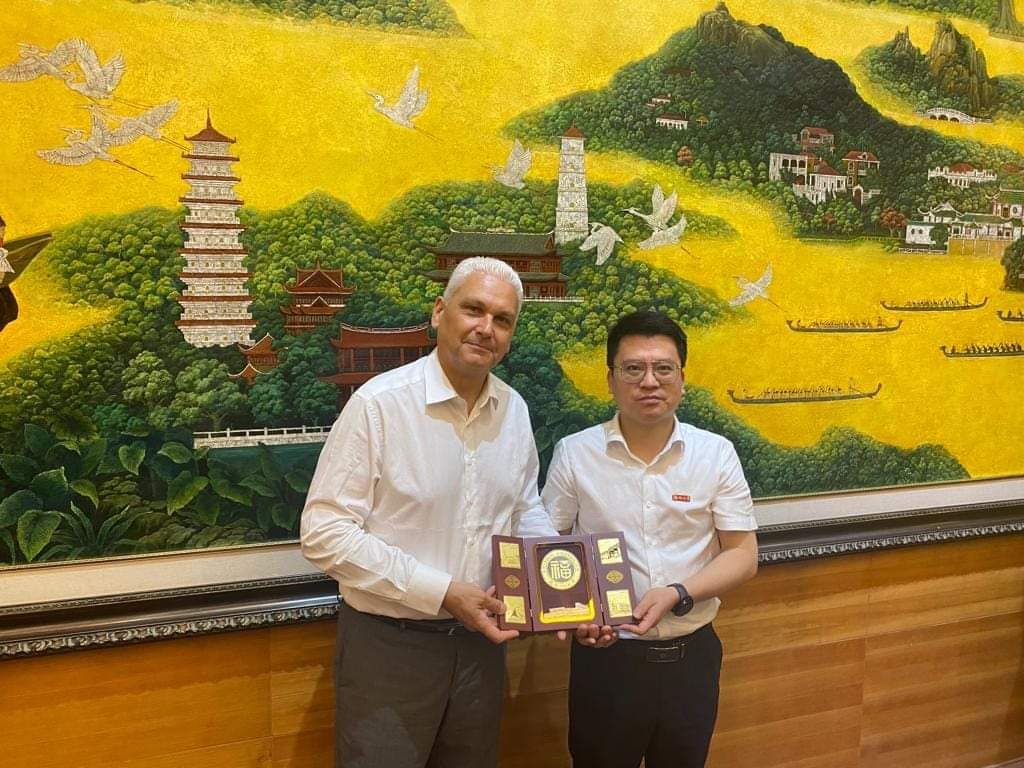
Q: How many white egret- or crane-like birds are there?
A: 10